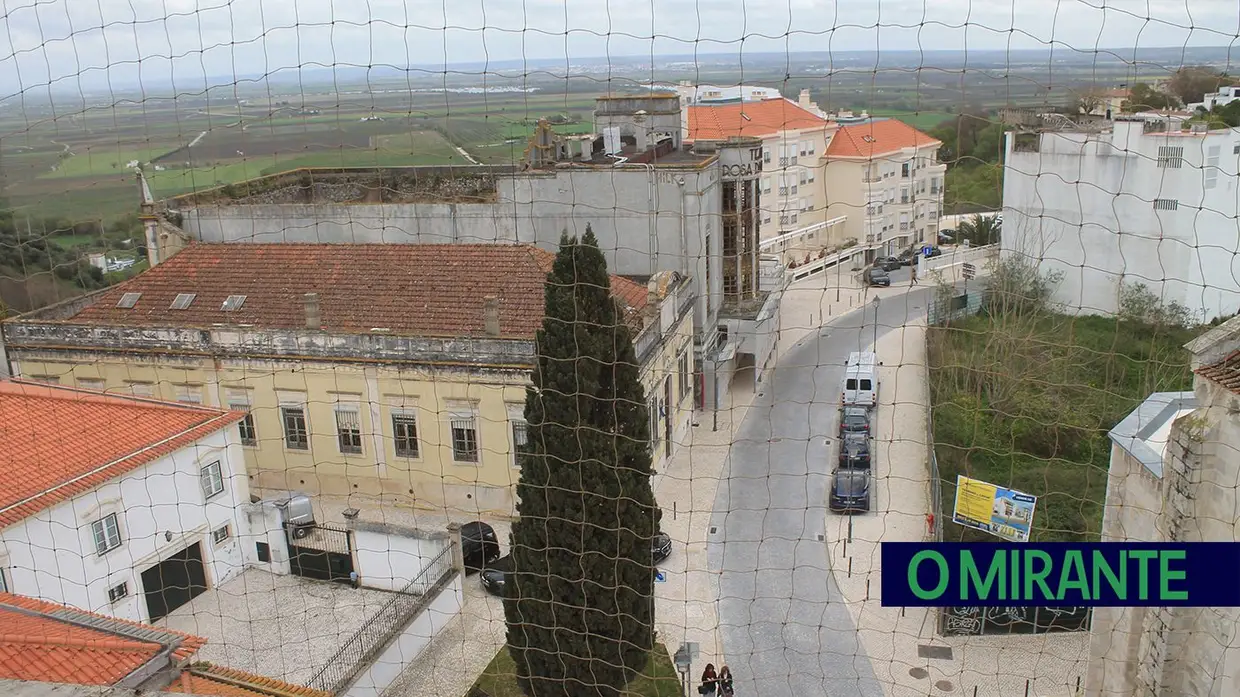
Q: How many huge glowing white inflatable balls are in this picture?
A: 0